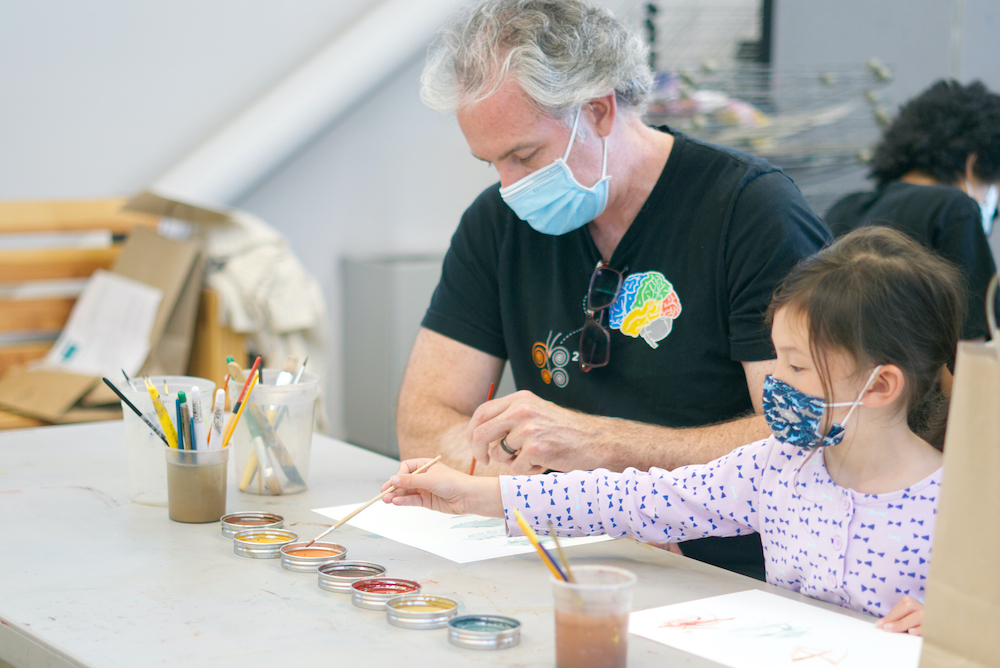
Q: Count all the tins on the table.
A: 7